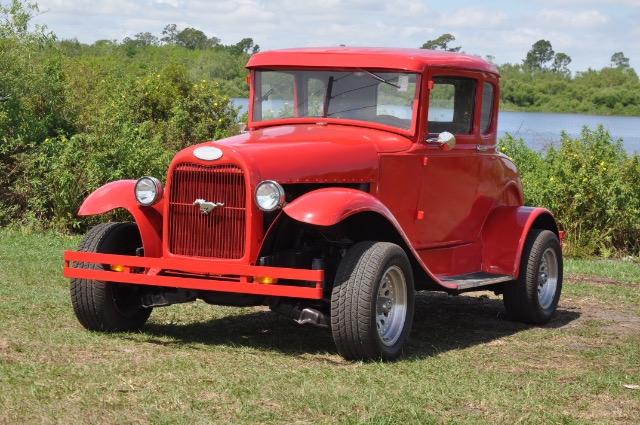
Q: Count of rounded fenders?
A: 3